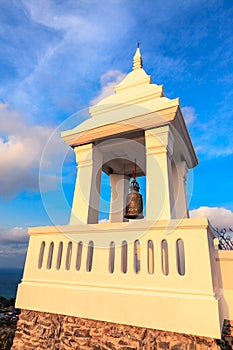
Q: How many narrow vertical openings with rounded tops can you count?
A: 12